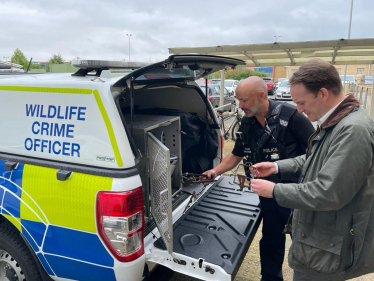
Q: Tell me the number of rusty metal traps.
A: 2